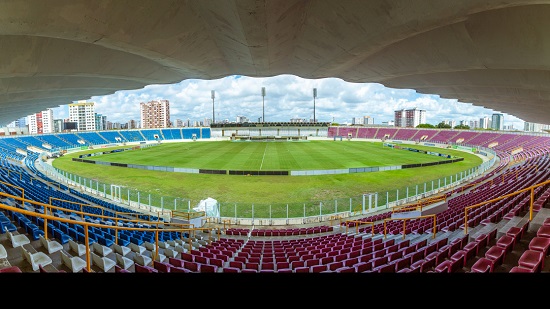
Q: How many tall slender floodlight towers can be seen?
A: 3